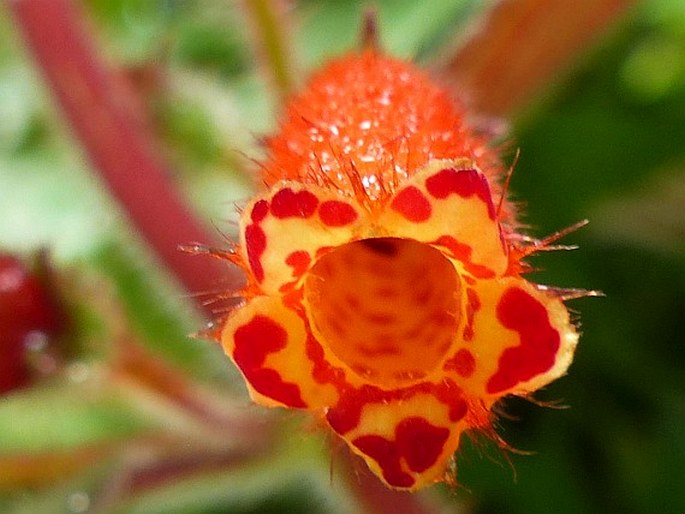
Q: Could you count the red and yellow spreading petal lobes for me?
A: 5